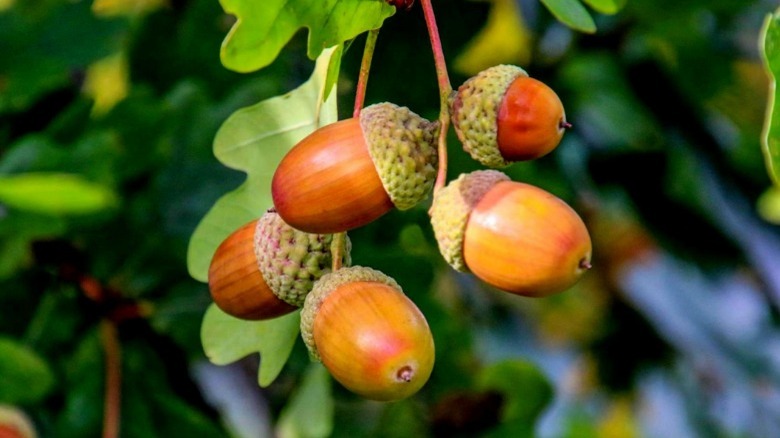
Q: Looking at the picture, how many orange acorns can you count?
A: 5